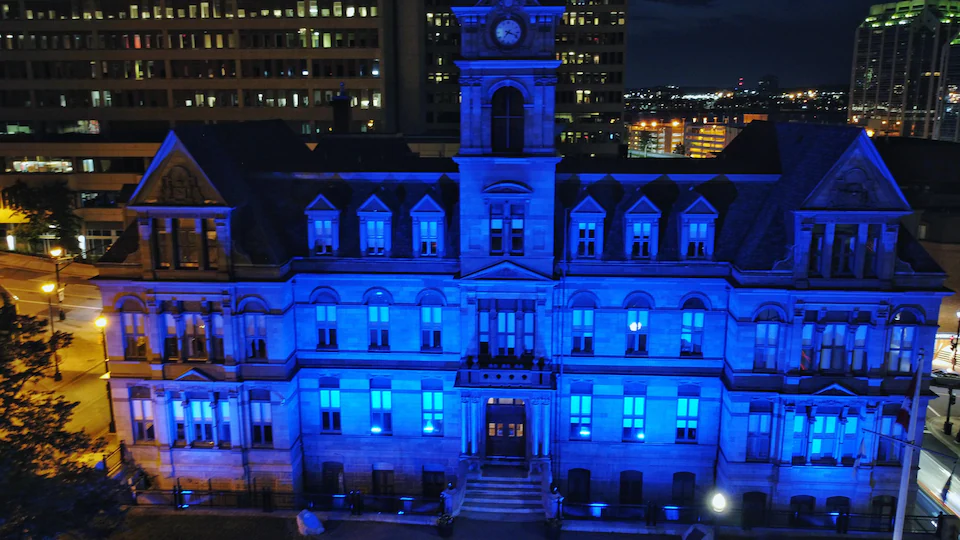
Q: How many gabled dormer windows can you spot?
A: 6